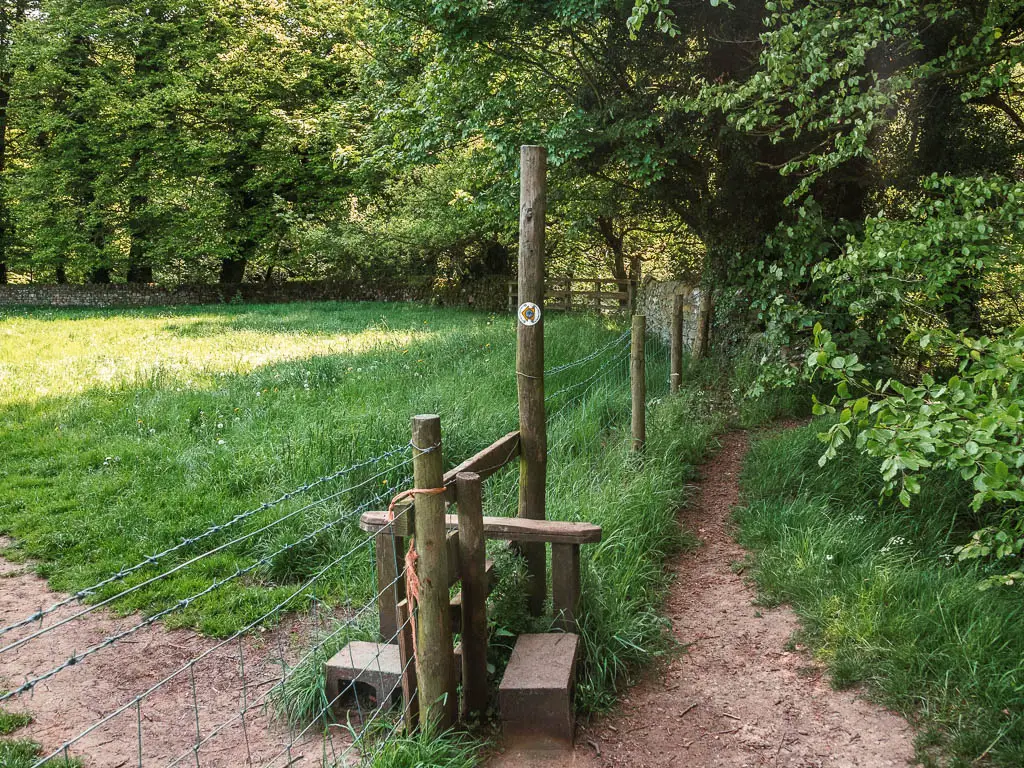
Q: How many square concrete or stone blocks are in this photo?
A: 2